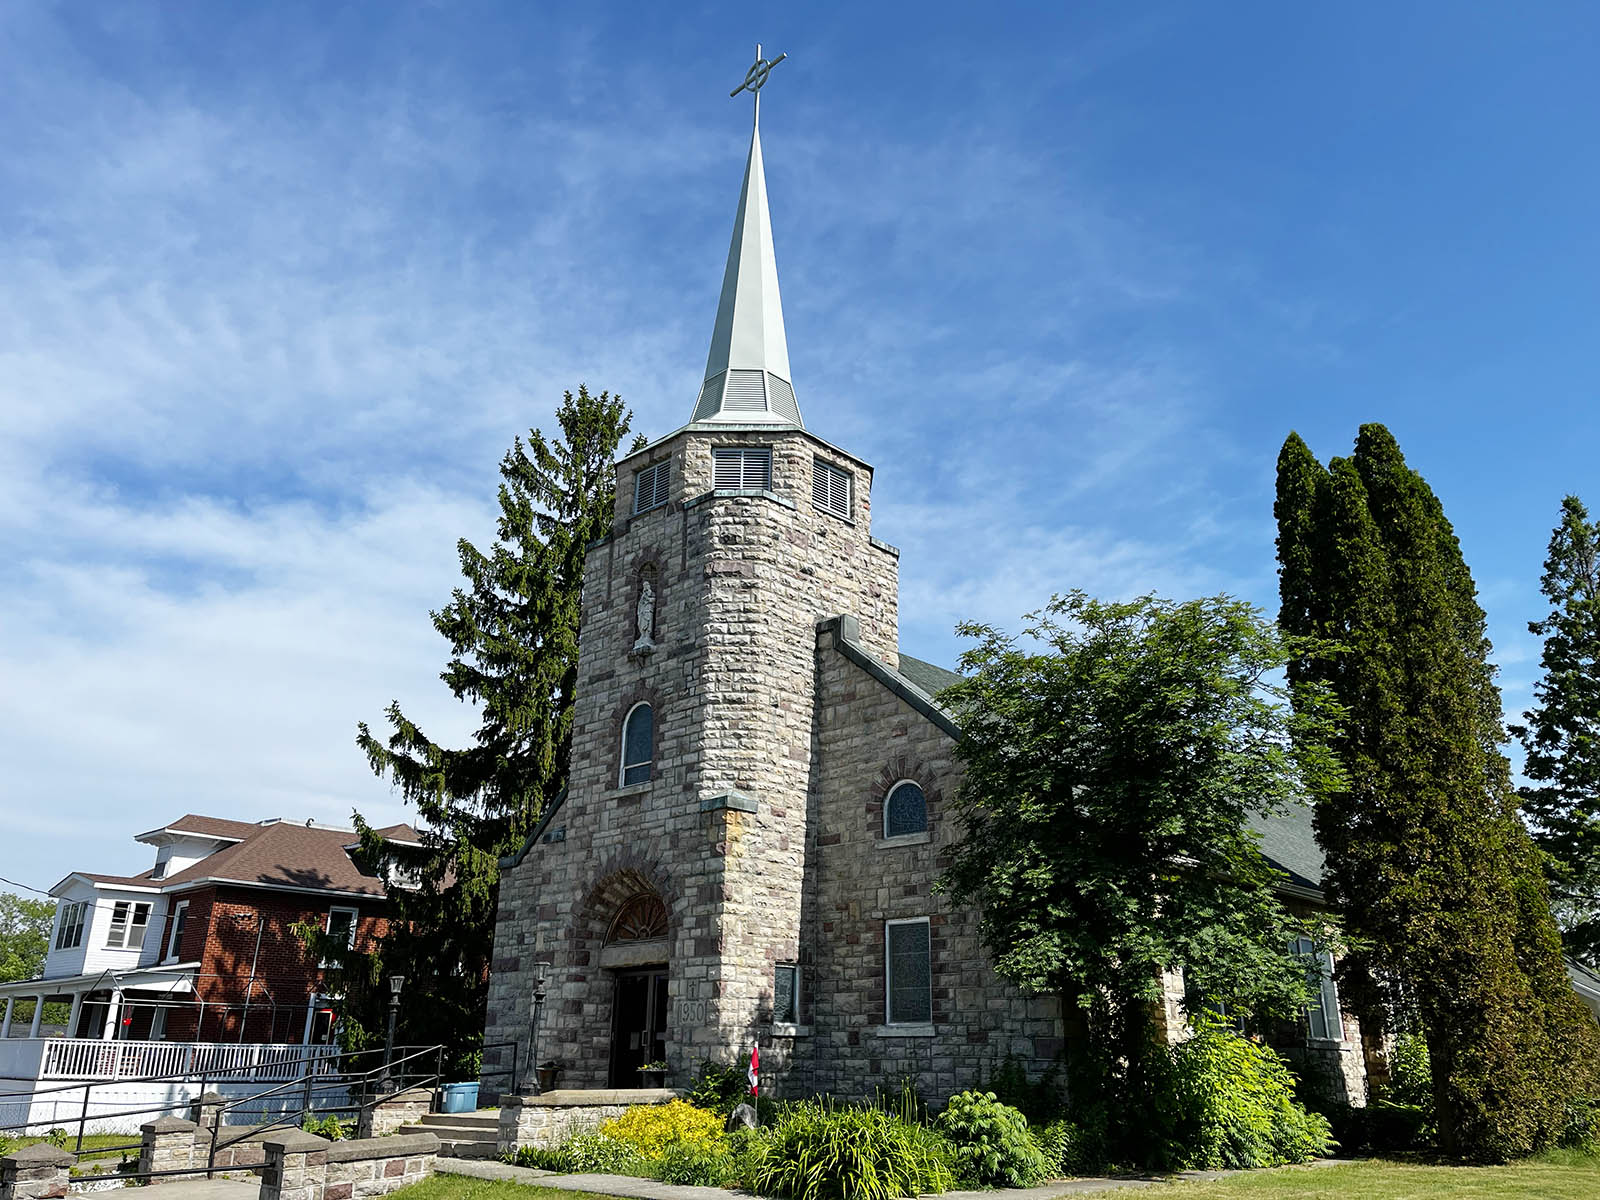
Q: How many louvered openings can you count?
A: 6